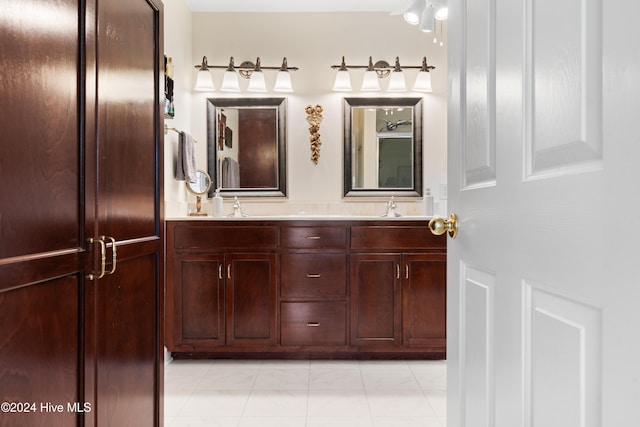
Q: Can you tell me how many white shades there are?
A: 11